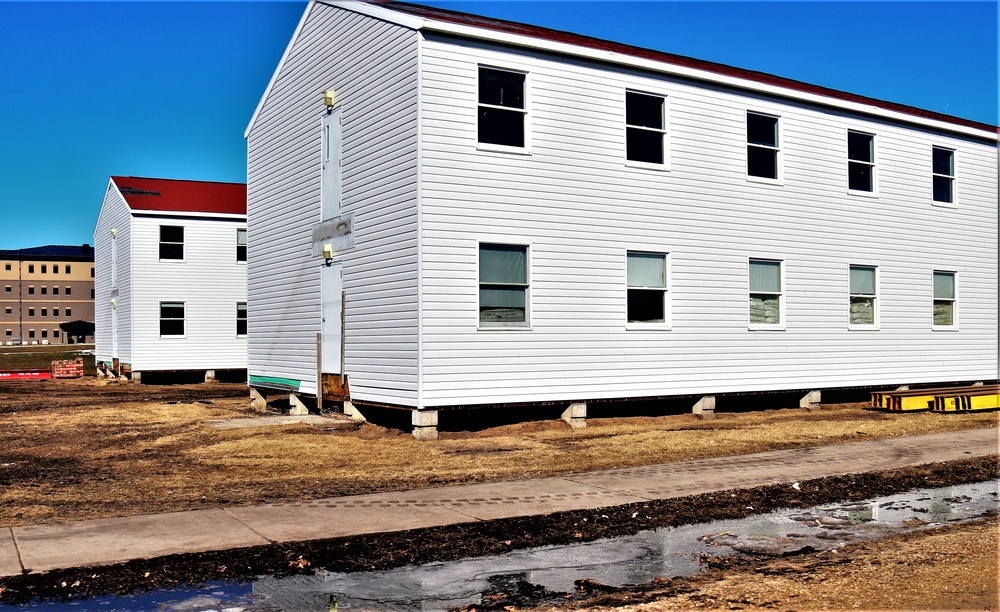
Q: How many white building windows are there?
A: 14